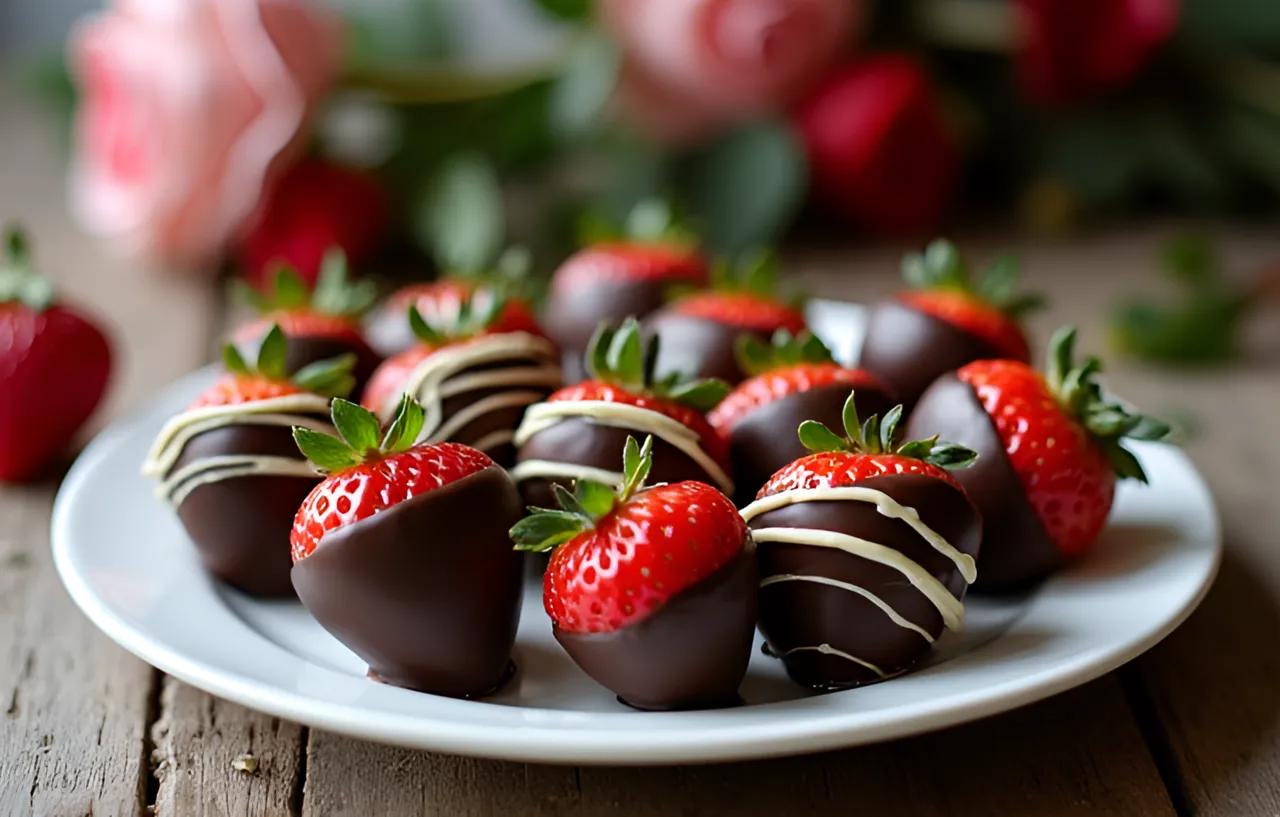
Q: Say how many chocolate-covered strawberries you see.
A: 13